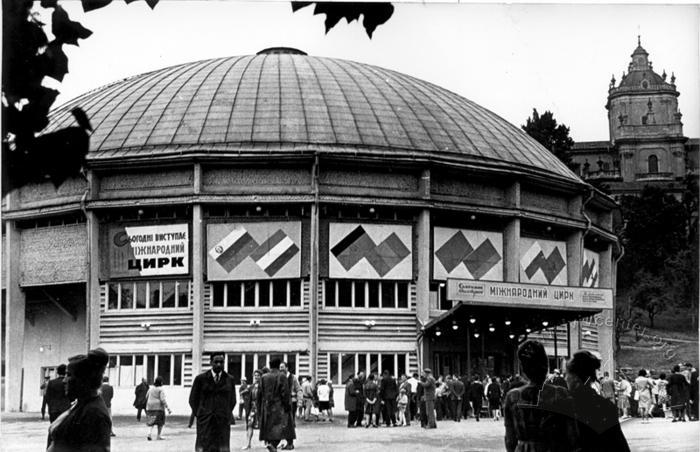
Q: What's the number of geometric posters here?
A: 5